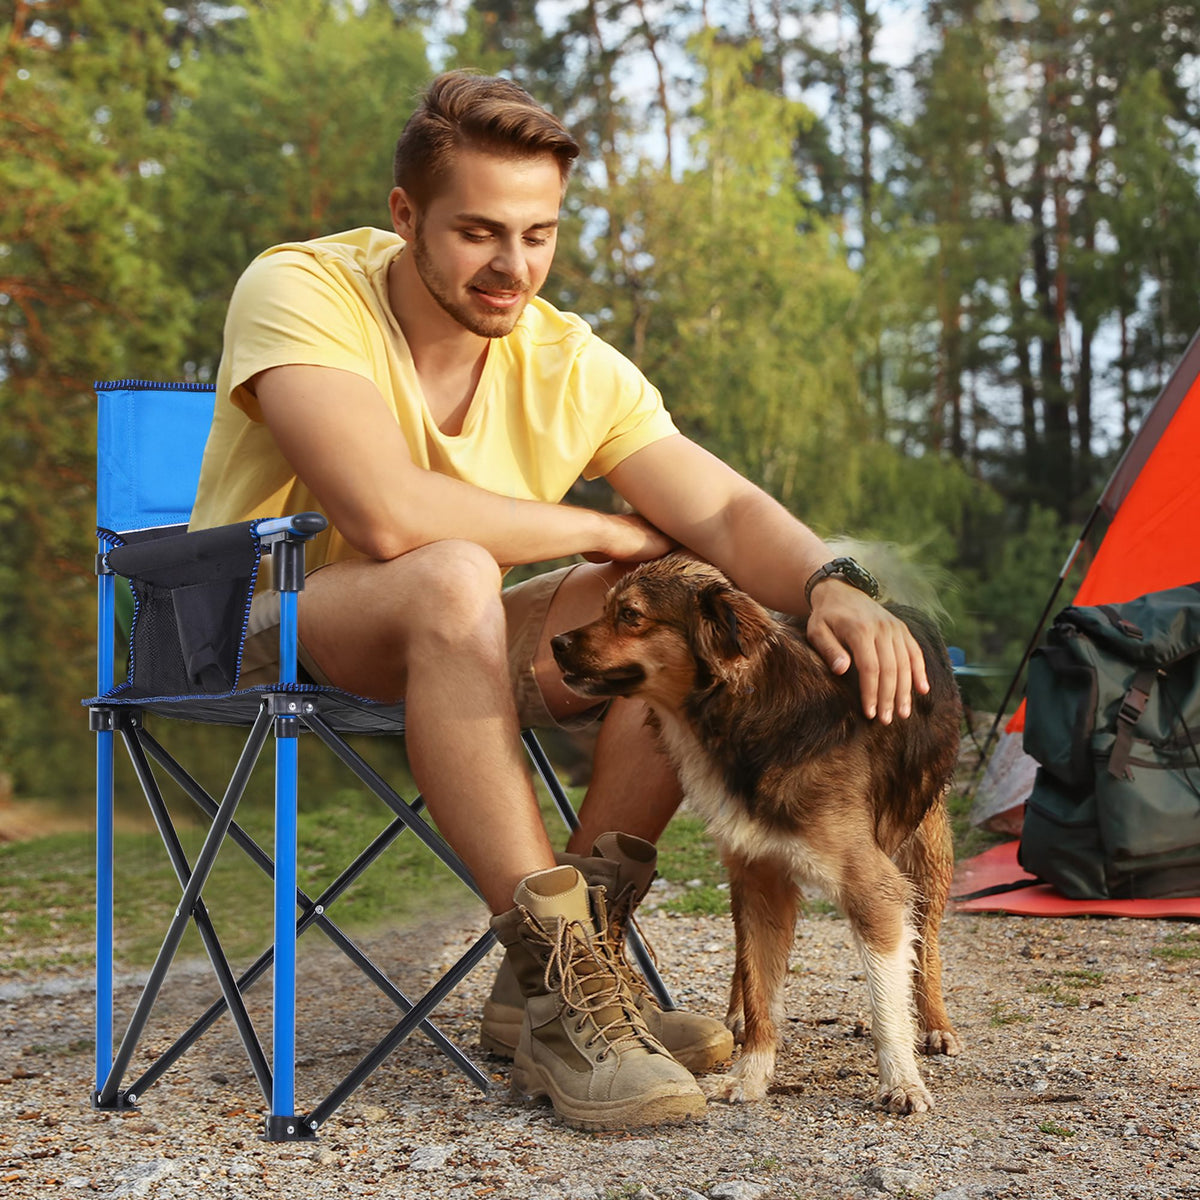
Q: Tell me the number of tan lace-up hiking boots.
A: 2